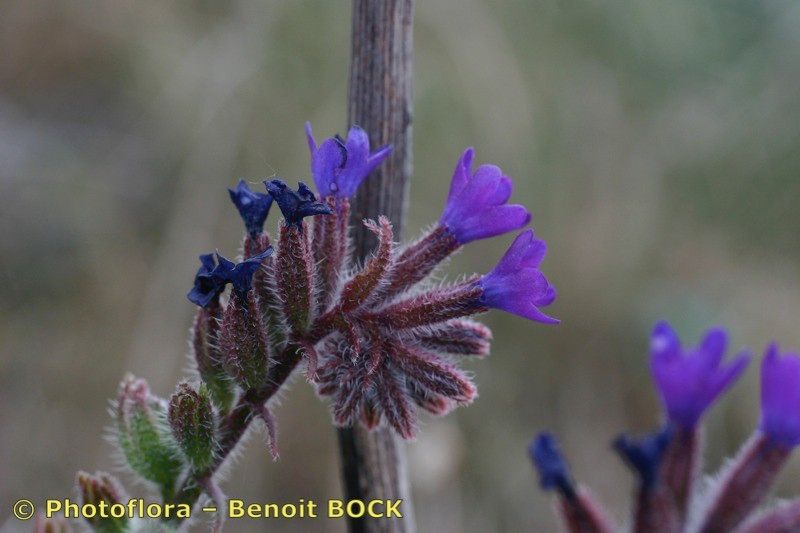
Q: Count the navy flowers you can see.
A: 6